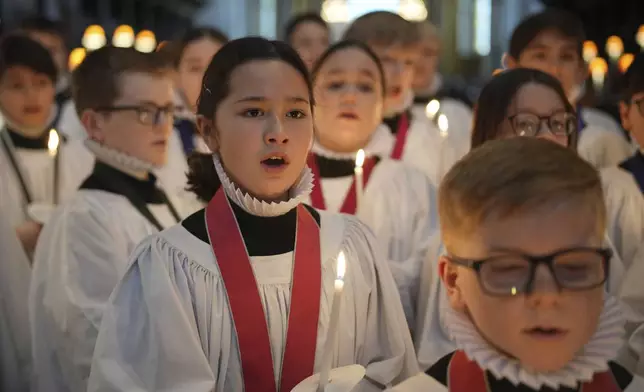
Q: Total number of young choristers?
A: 13